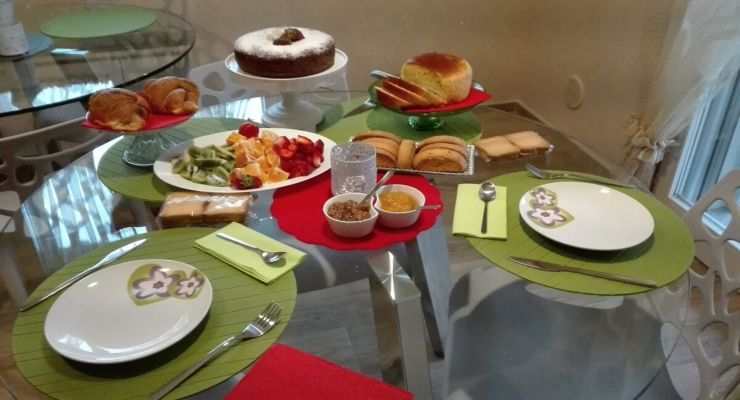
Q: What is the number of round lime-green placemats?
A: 5